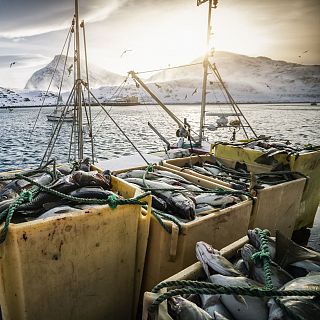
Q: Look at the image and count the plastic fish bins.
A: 5